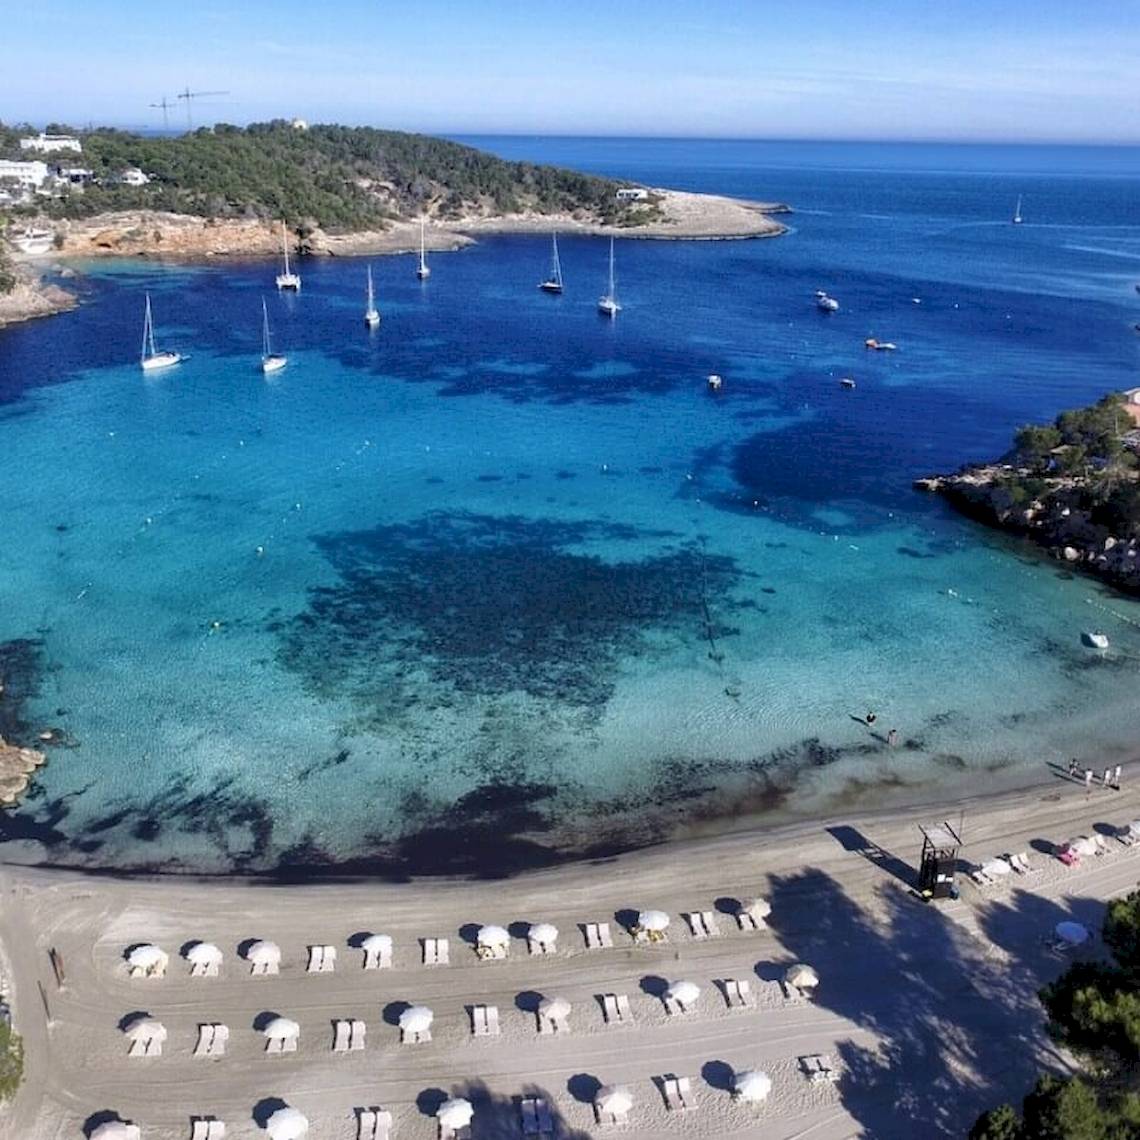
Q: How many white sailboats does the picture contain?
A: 8